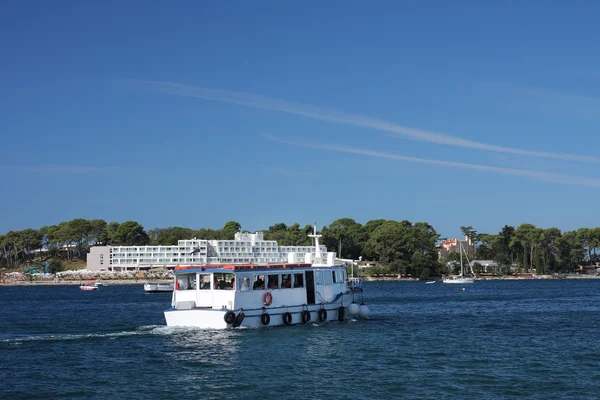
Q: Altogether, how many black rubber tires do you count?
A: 7